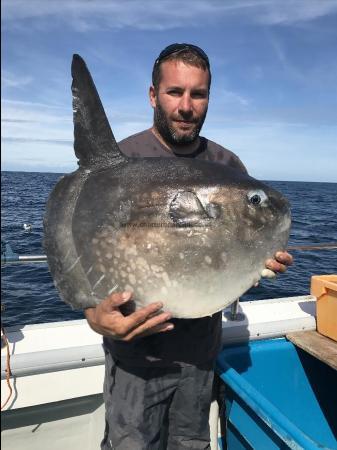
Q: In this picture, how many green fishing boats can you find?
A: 0